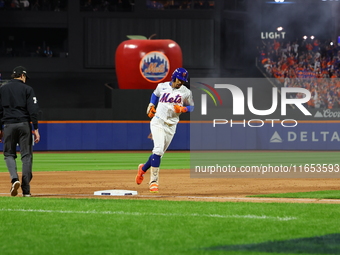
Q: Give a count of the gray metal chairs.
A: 0